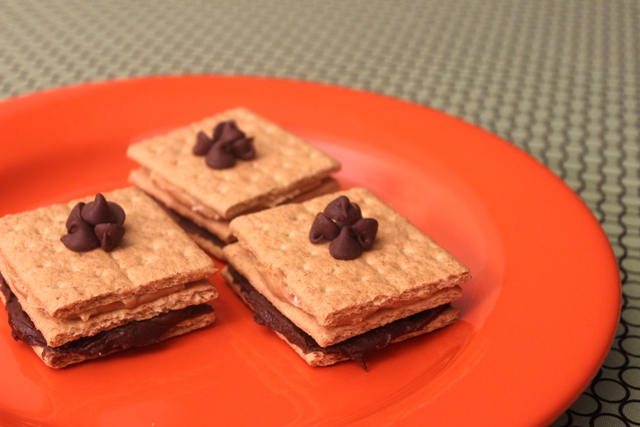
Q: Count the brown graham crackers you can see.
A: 9